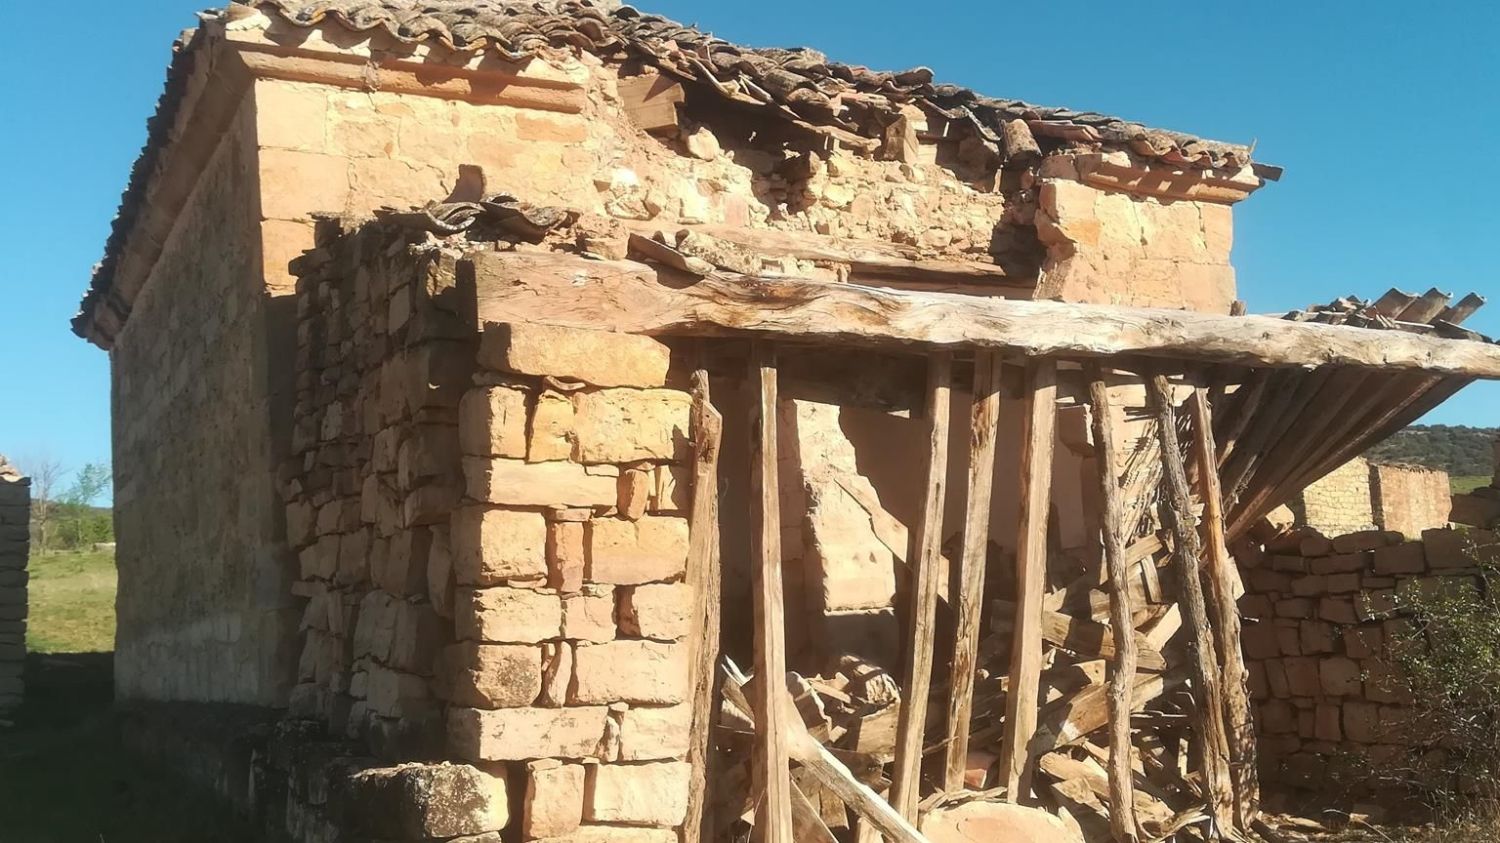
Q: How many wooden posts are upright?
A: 8